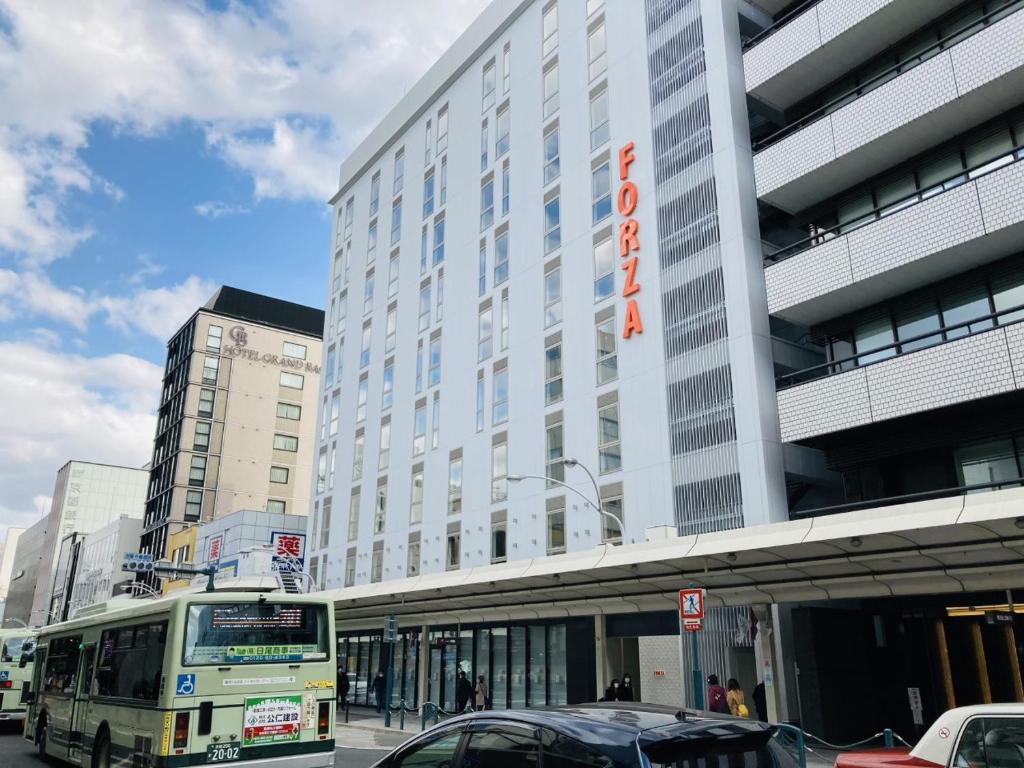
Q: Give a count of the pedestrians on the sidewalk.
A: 9